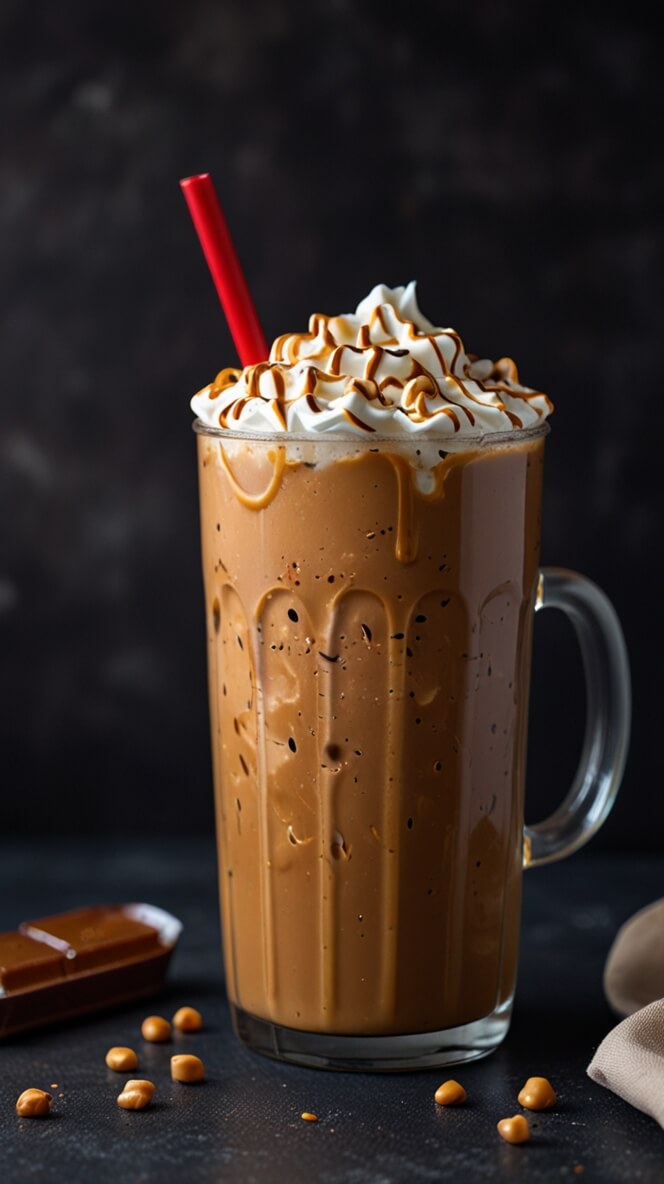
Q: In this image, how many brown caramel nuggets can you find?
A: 9